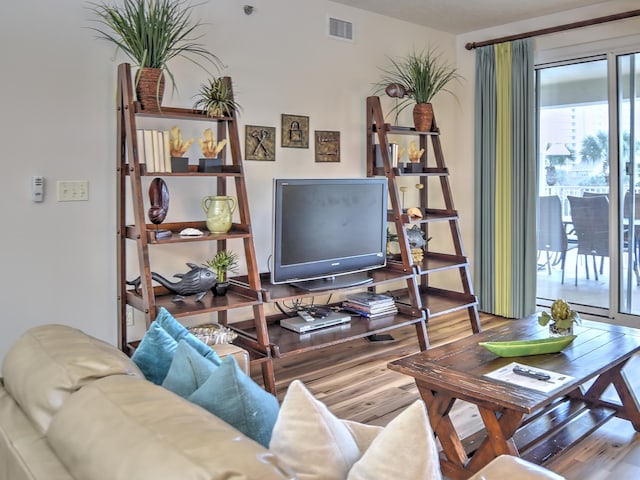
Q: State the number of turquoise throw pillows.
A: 4